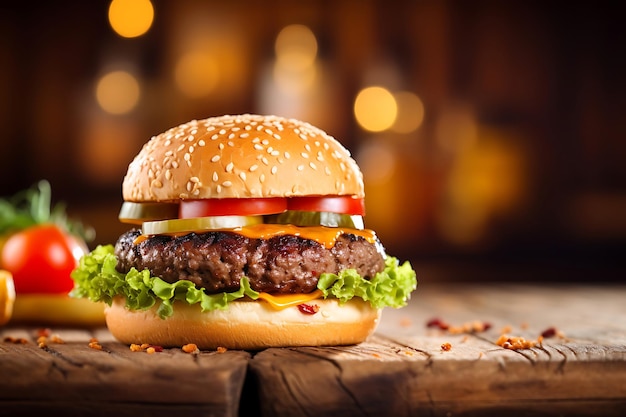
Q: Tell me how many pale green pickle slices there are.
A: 3